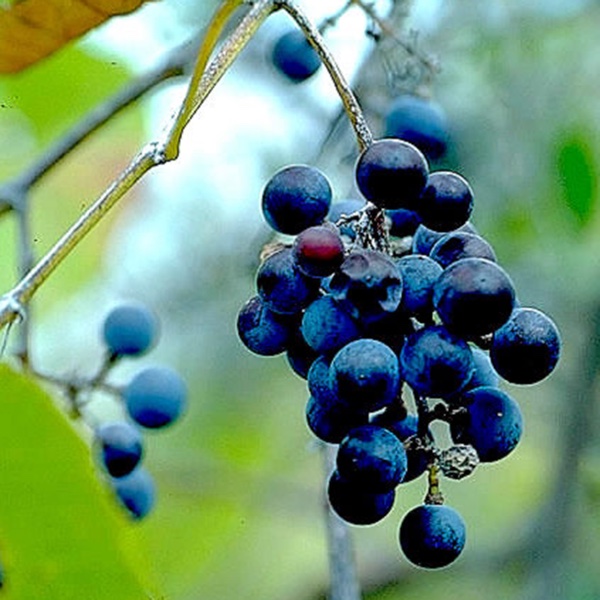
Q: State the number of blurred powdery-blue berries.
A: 6